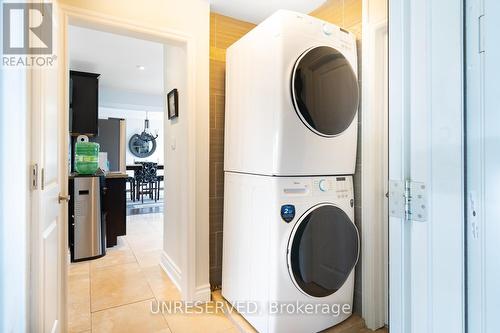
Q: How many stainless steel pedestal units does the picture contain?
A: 1